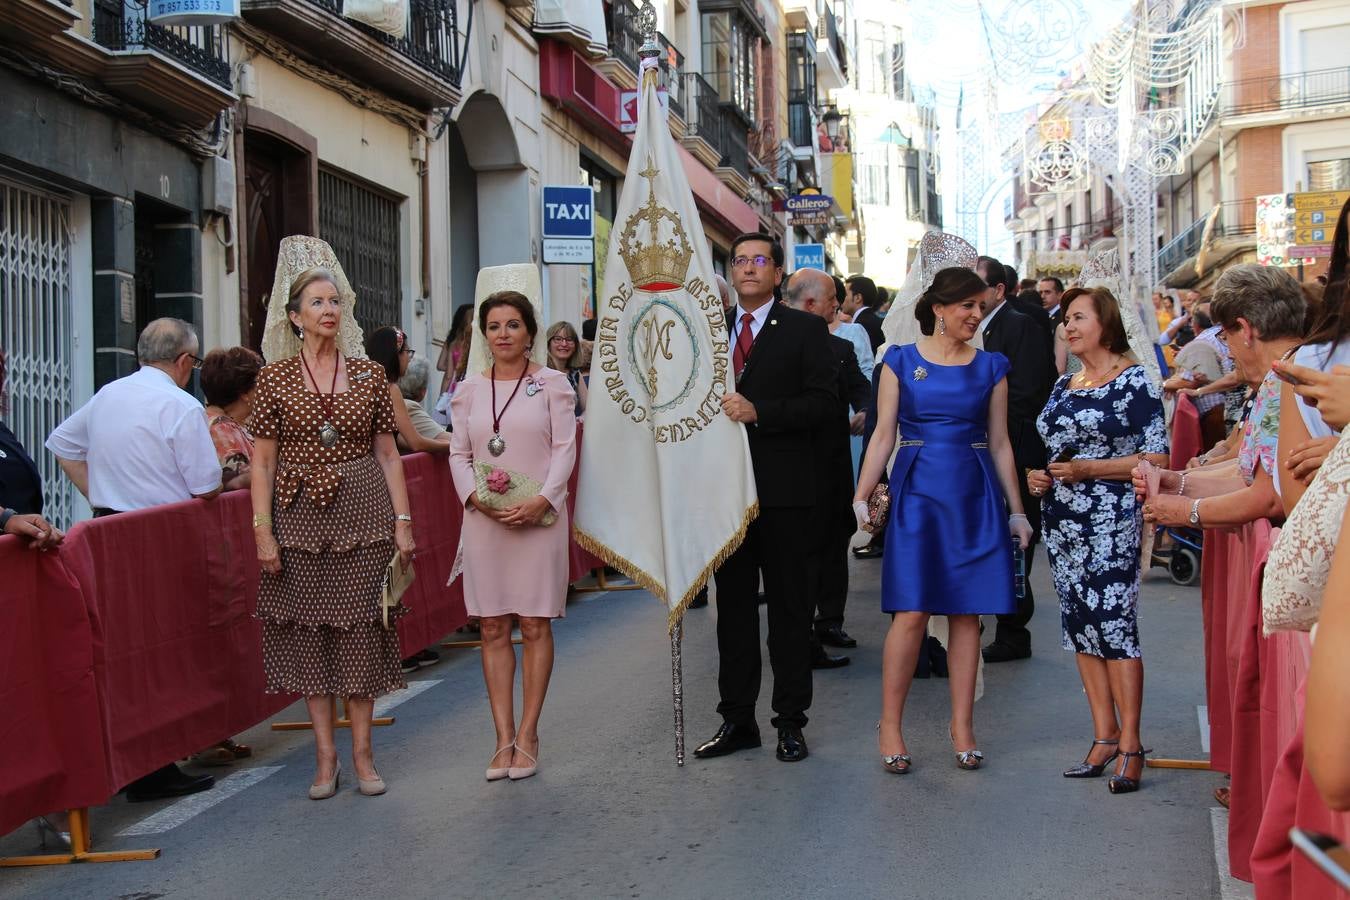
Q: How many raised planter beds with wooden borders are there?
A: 0